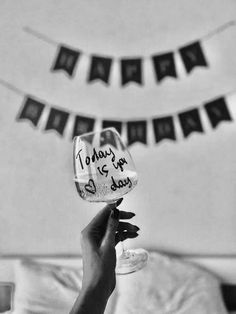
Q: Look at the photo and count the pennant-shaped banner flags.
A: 13